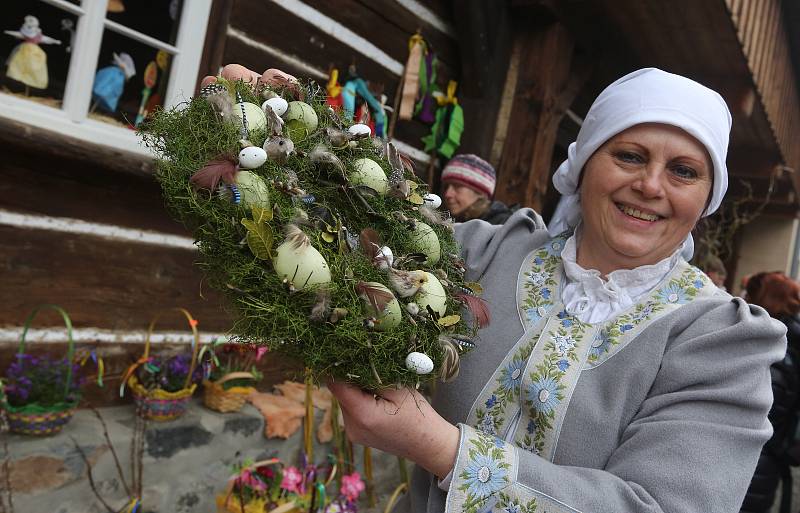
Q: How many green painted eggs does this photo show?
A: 8